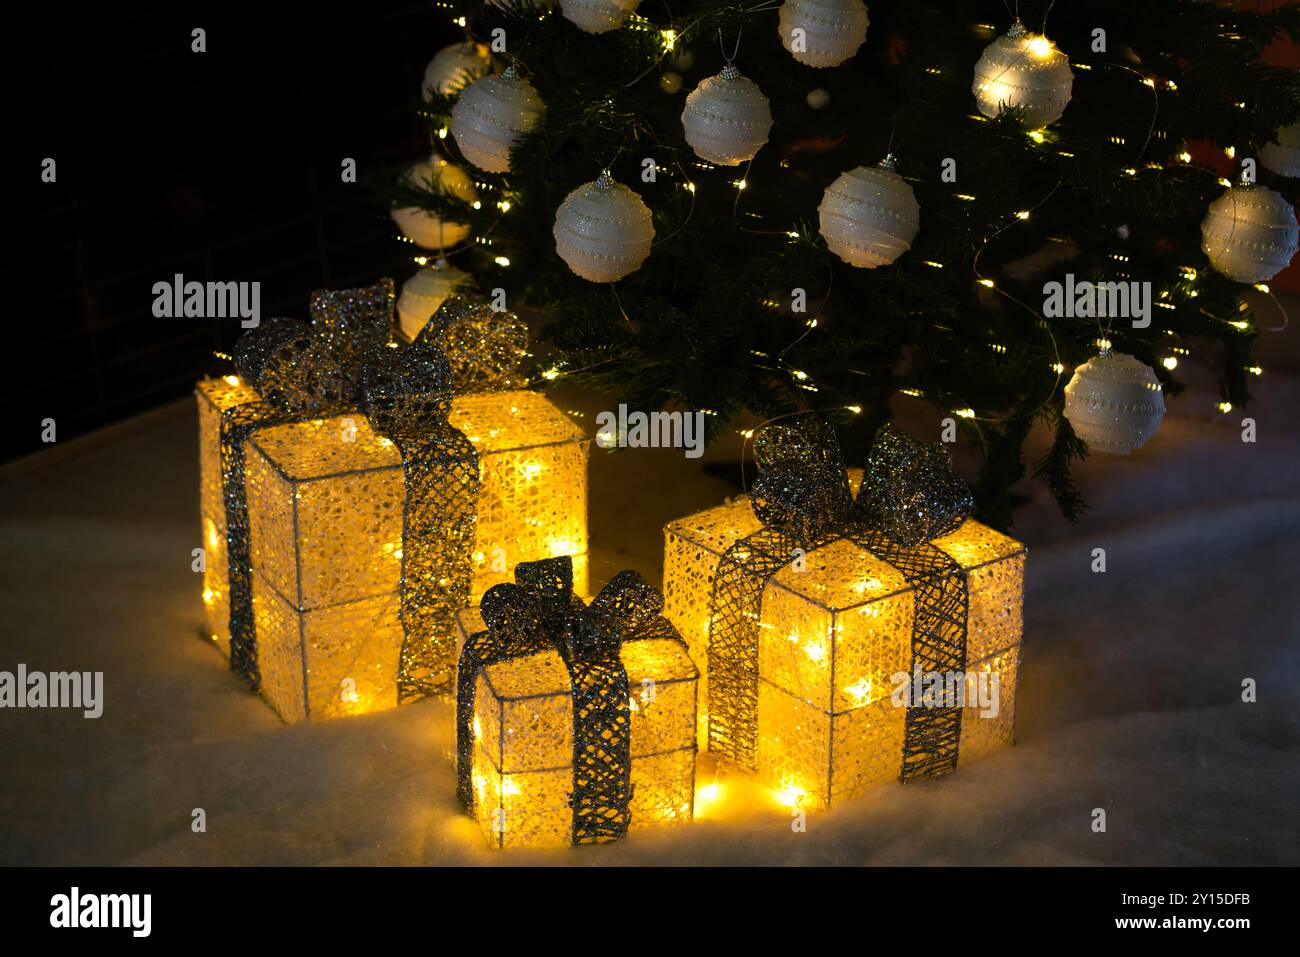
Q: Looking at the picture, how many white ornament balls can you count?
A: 13